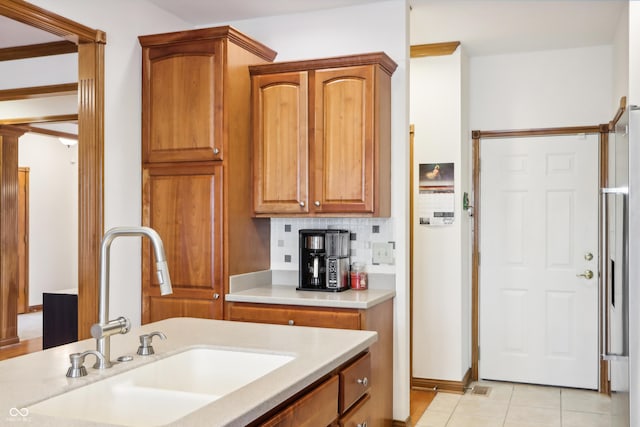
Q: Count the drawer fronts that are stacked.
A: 2